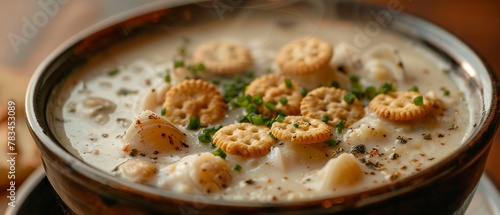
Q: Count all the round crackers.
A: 8